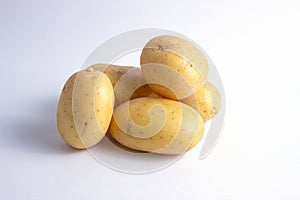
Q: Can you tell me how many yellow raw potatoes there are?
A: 5